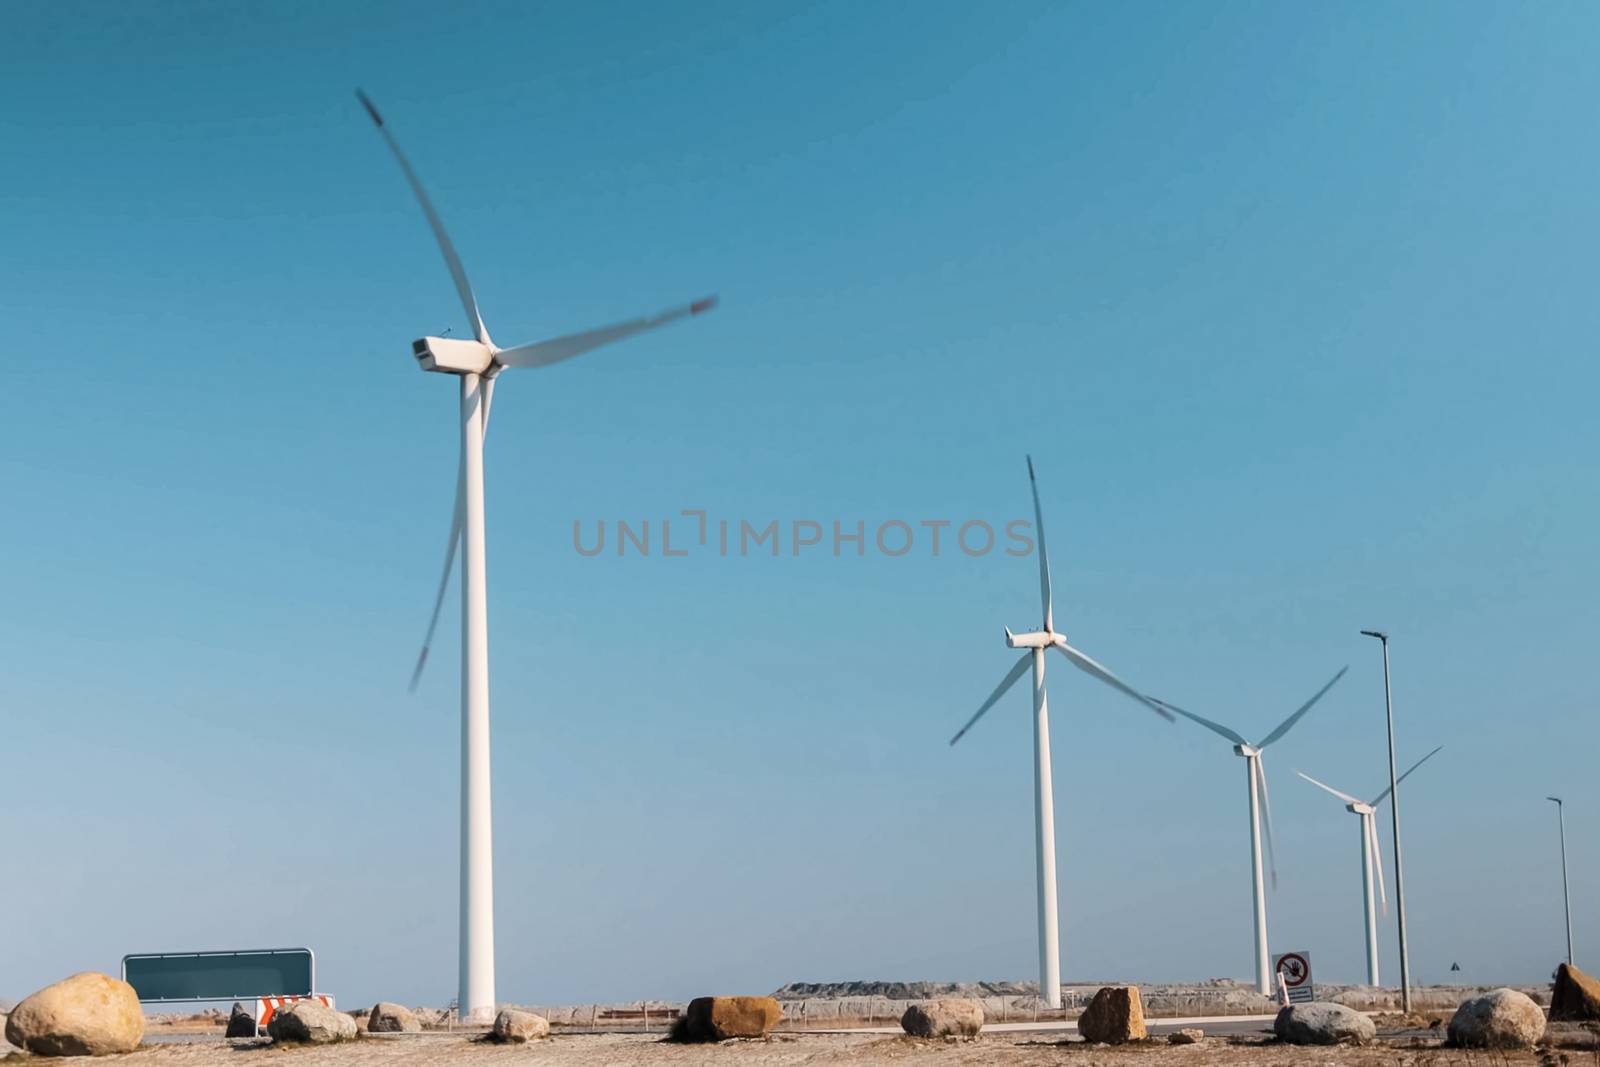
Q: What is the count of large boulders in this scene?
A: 10